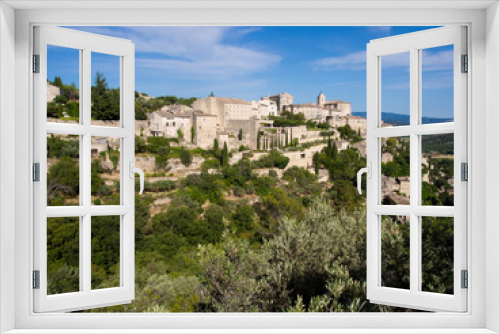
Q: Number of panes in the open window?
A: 12